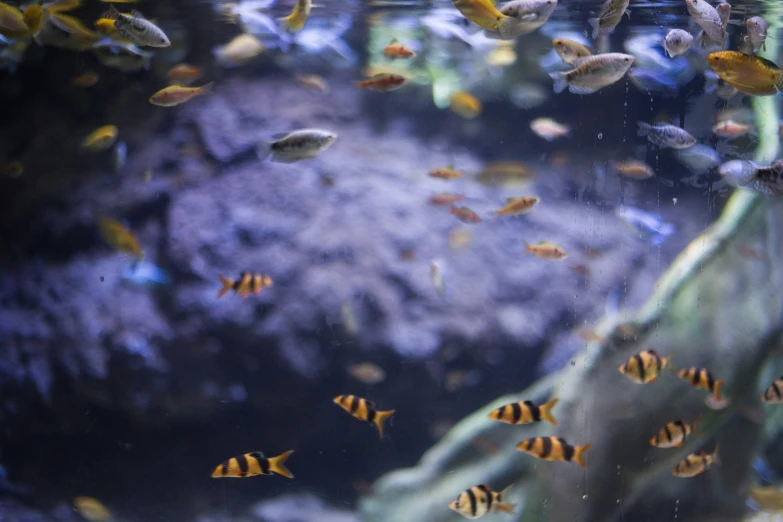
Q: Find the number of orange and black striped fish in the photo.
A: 11